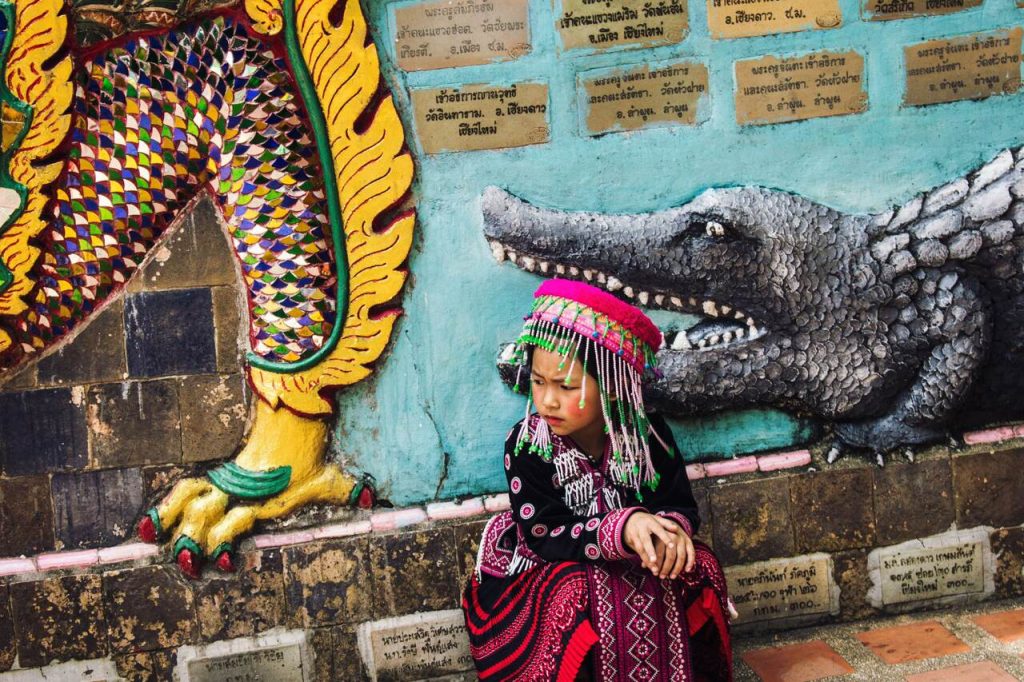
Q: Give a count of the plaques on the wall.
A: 12